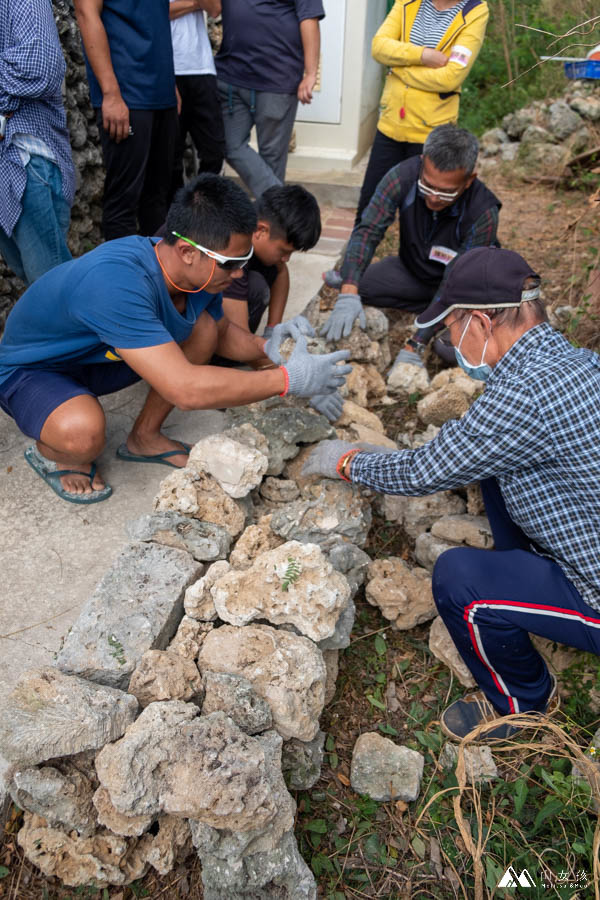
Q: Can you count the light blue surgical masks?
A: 1